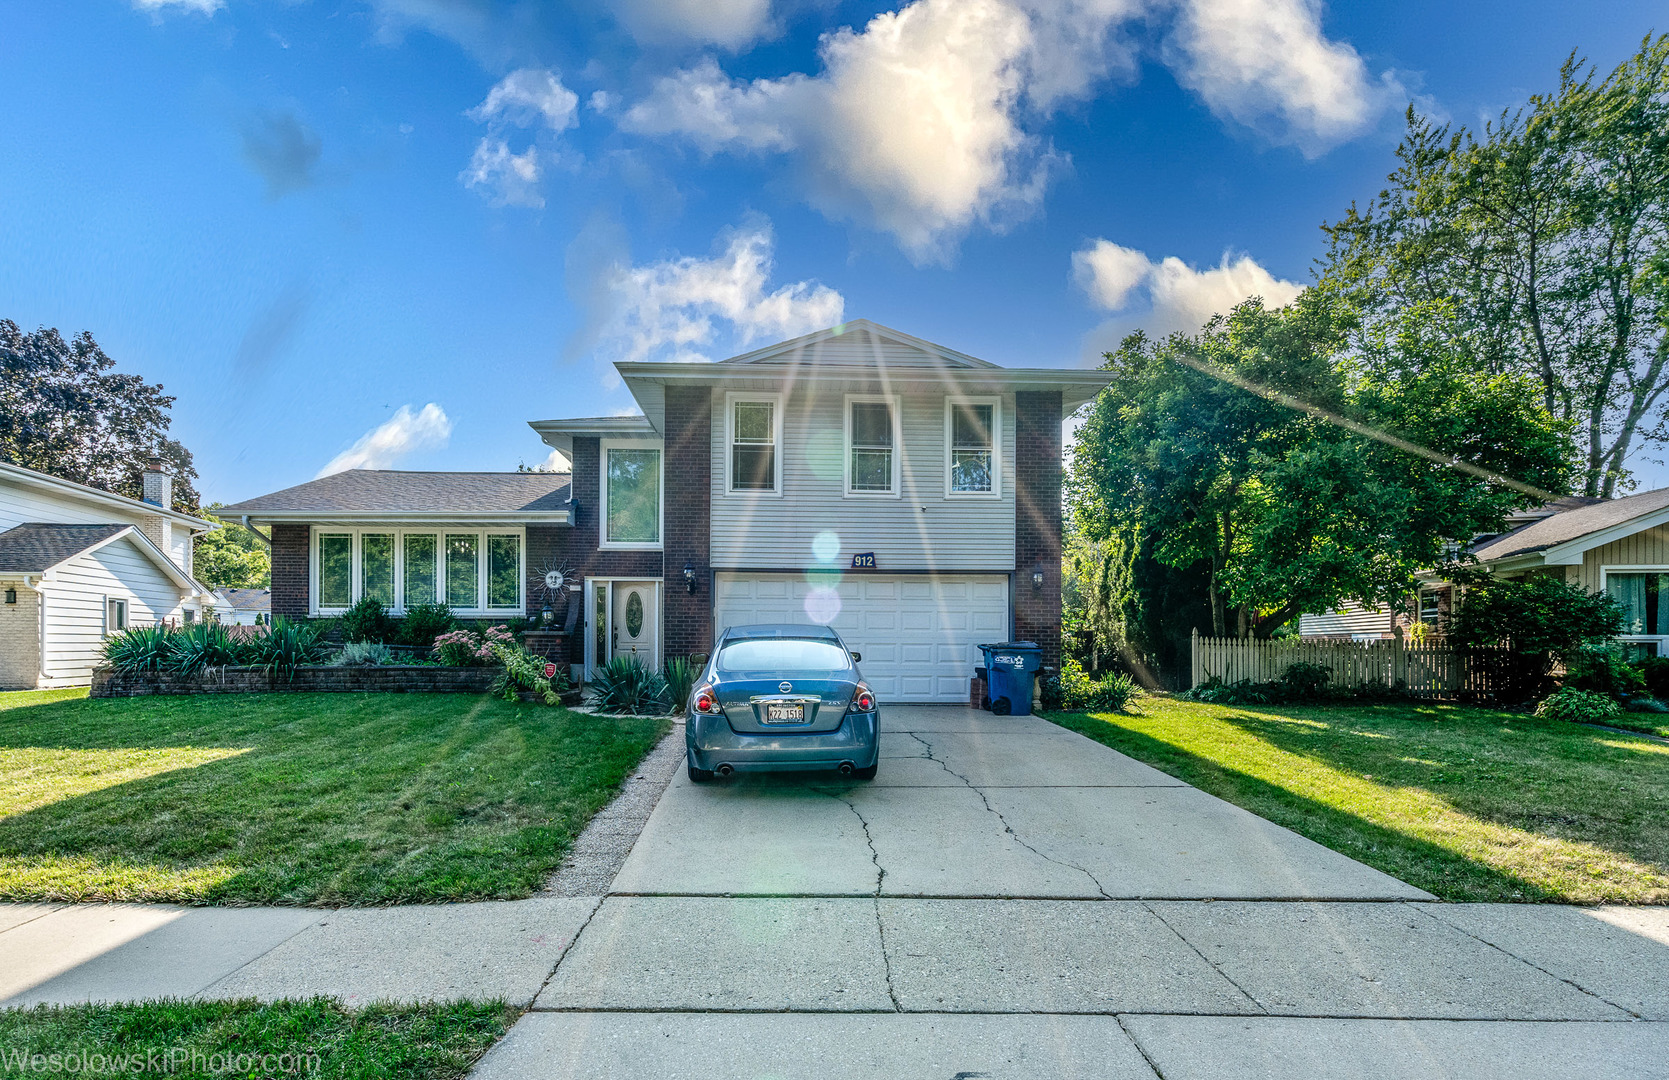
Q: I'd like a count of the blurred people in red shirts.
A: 0